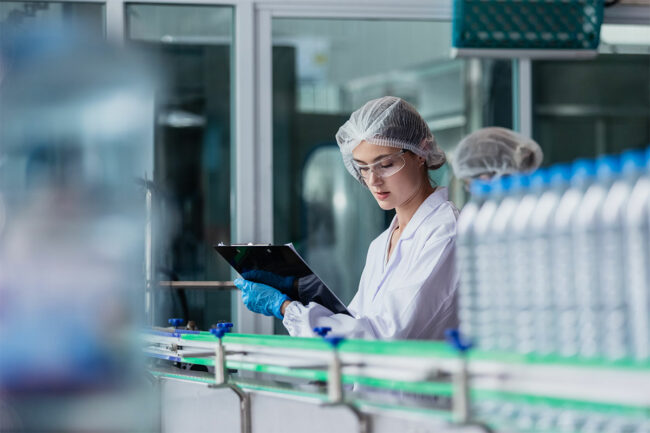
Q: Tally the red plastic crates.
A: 0